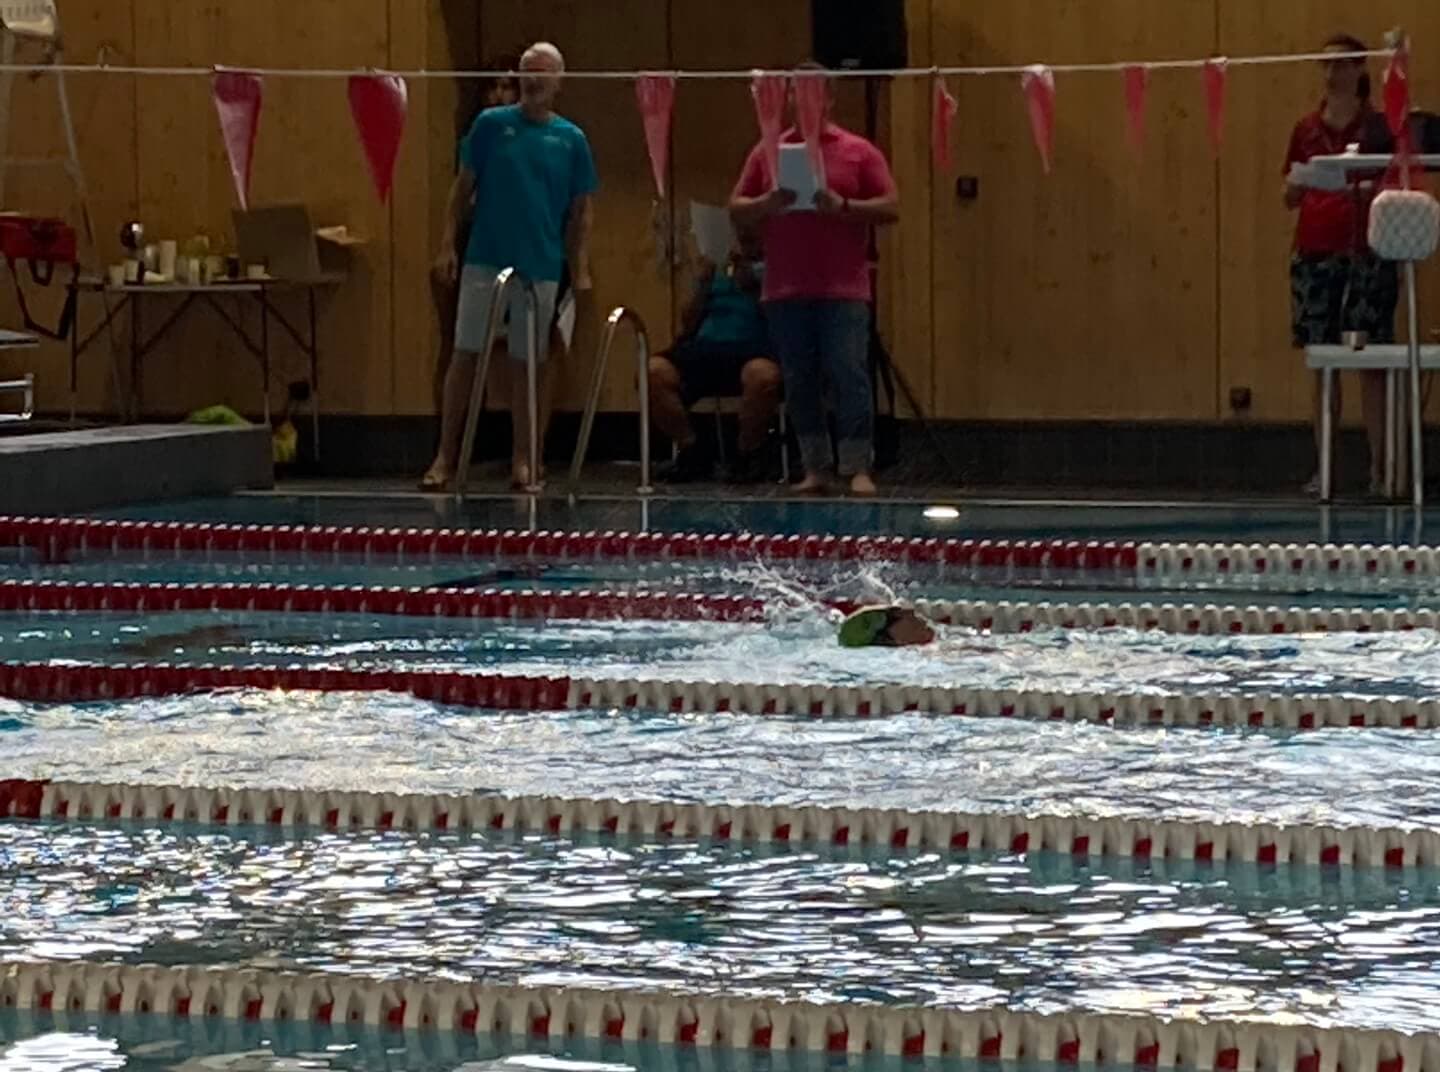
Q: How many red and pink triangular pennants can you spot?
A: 10